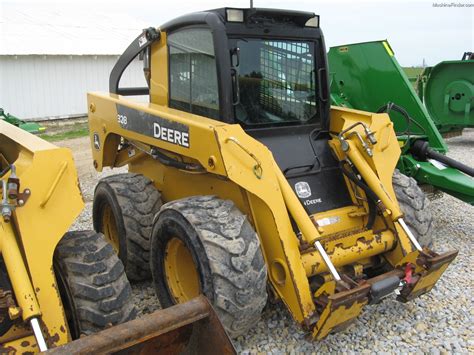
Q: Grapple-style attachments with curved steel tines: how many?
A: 0